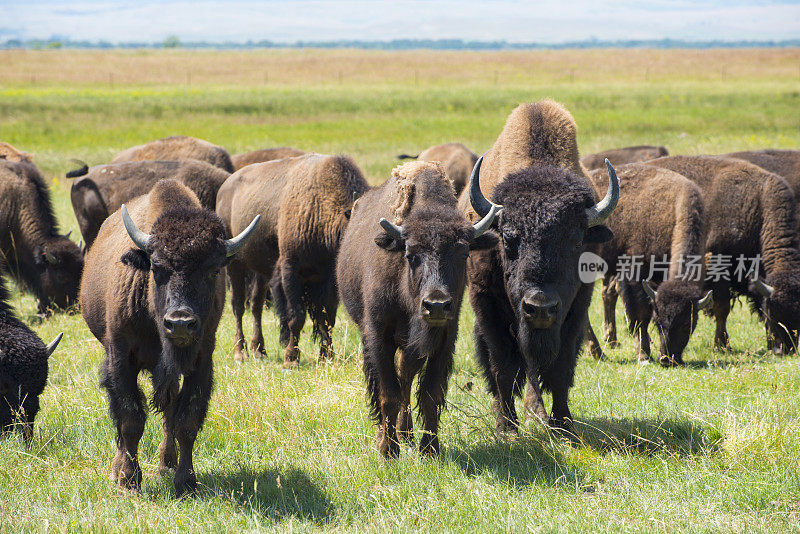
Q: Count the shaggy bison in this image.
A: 15